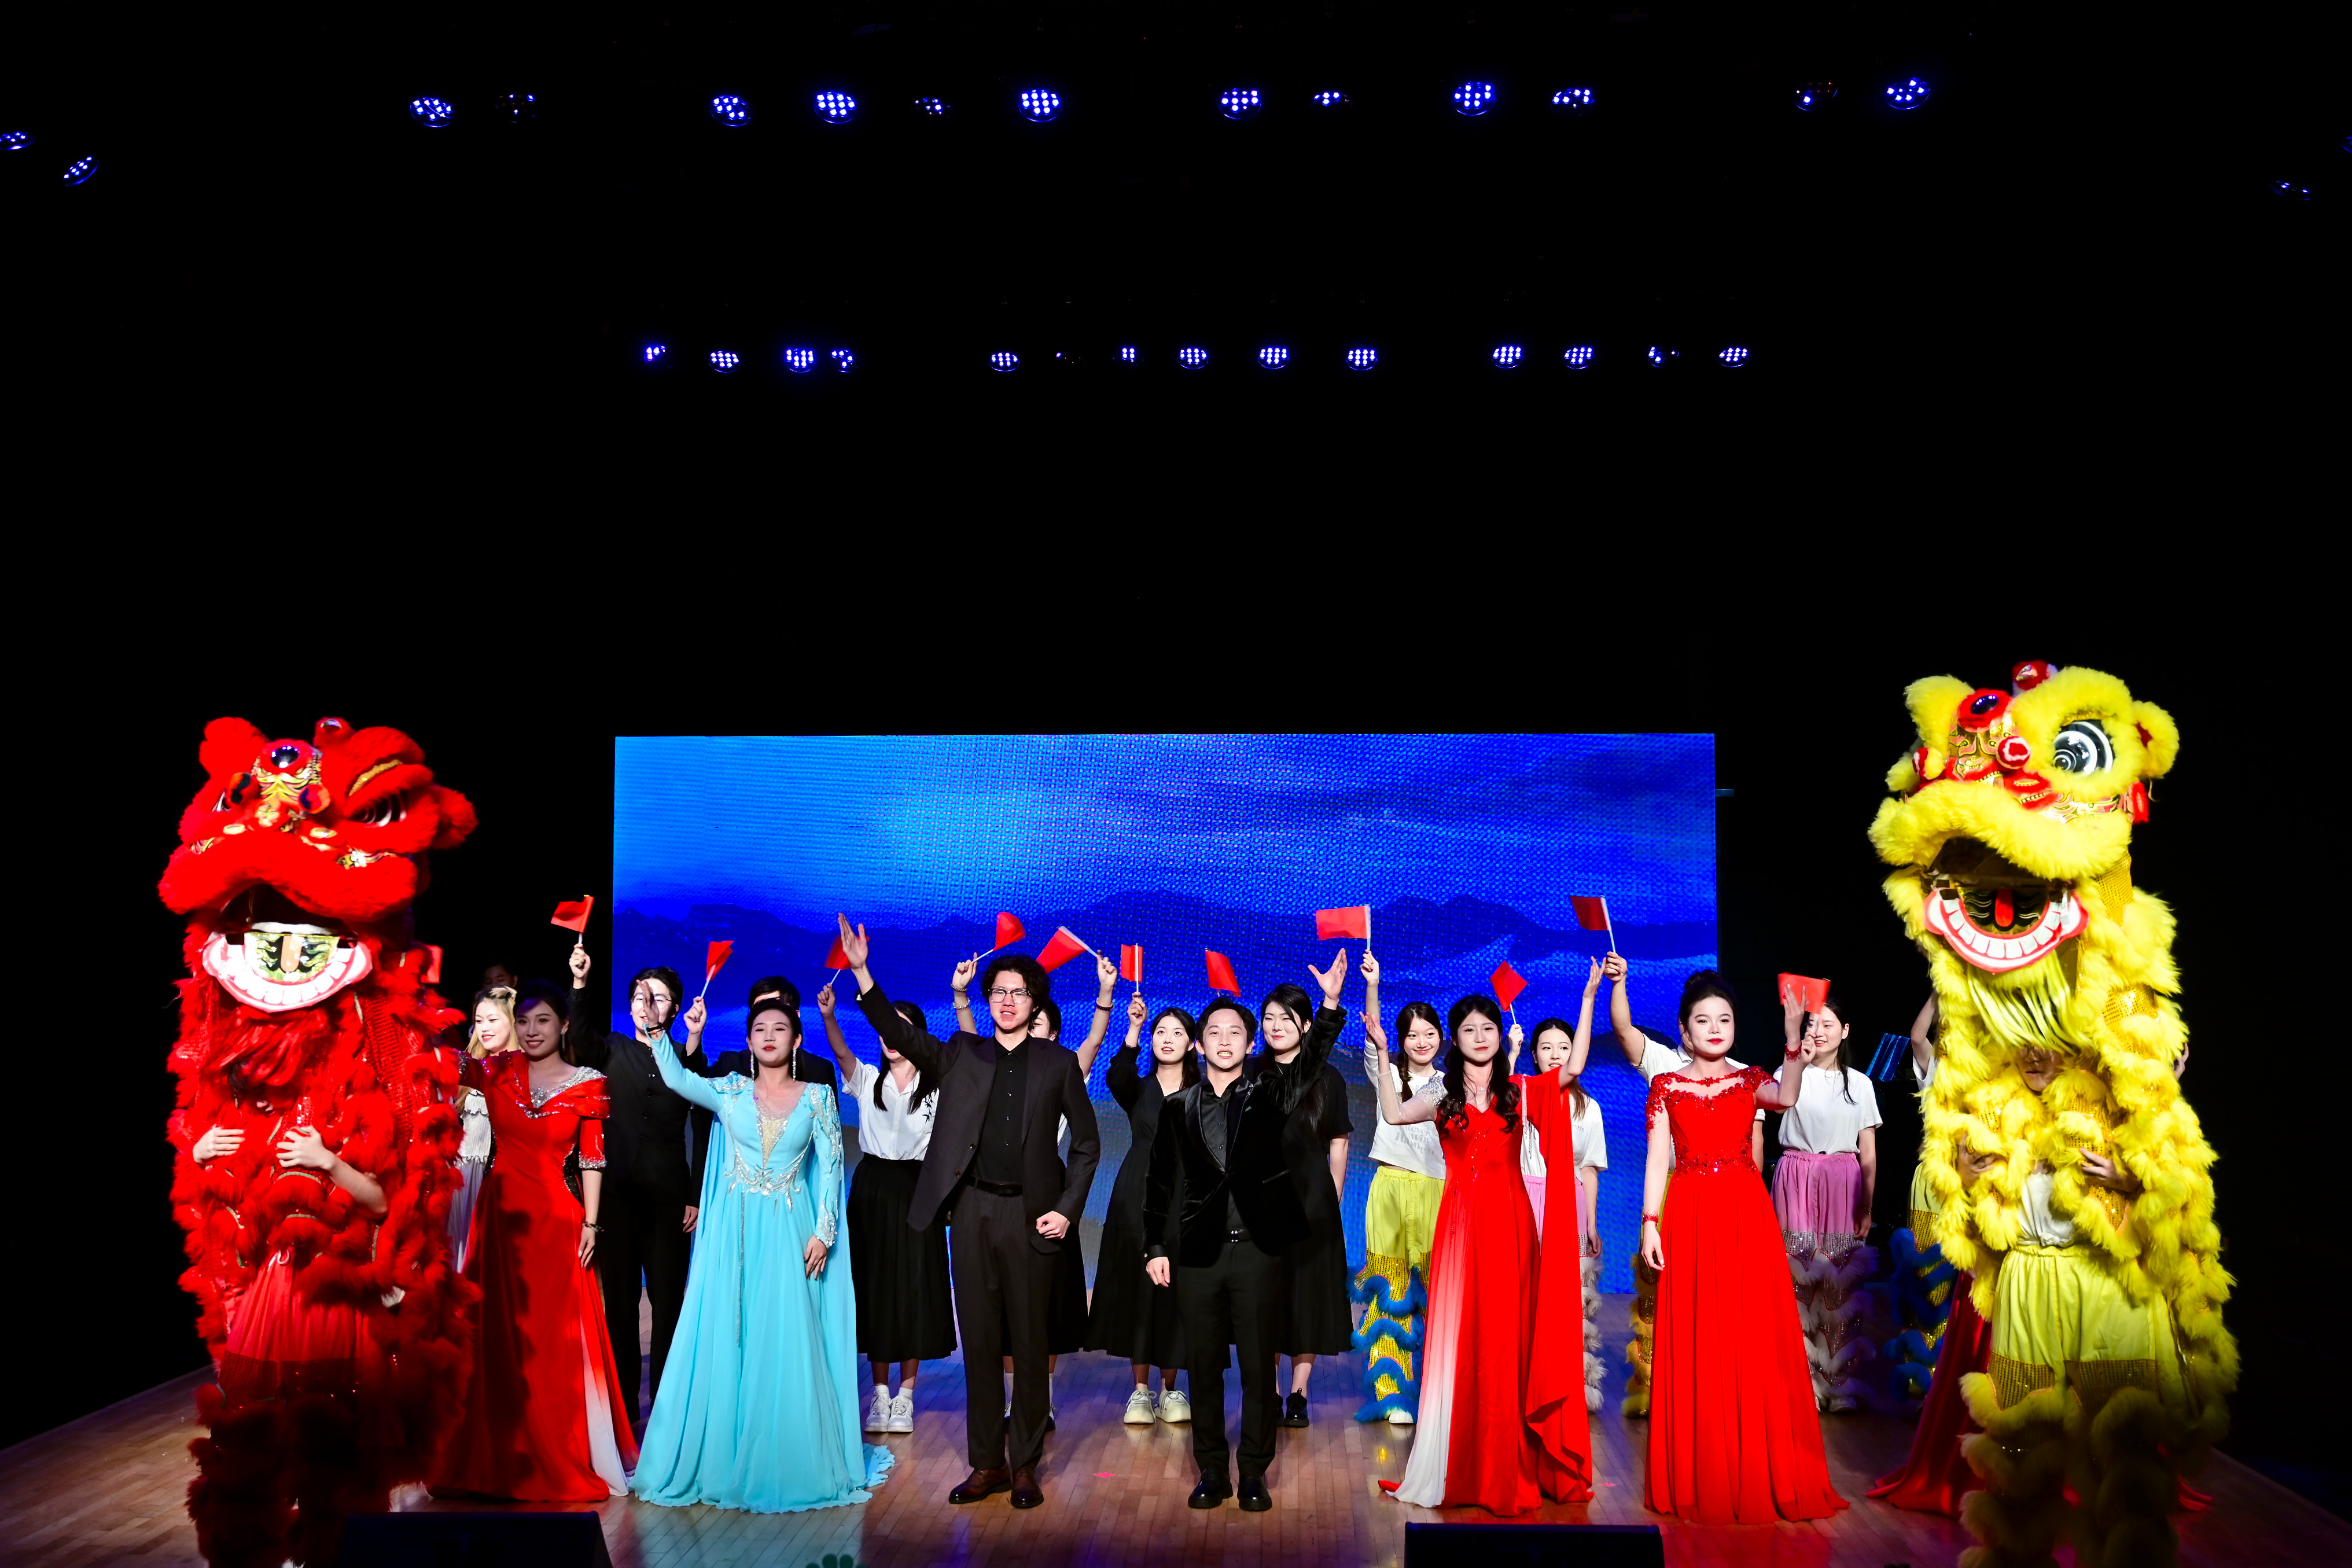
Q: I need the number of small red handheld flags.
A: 12